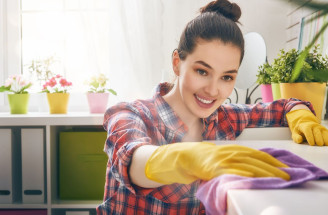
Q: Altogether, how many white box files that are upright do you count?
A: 2